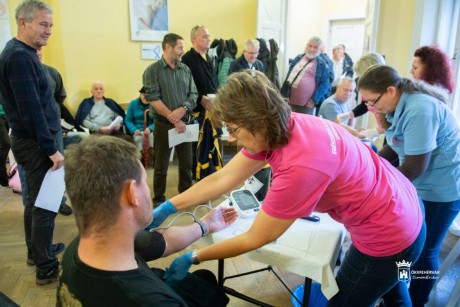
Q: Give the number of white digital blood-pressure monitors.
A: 1